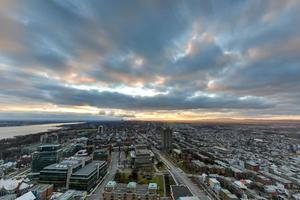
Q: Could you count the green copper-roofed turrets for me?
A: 3